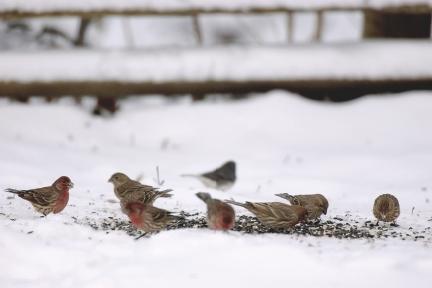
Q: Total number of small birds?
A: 8